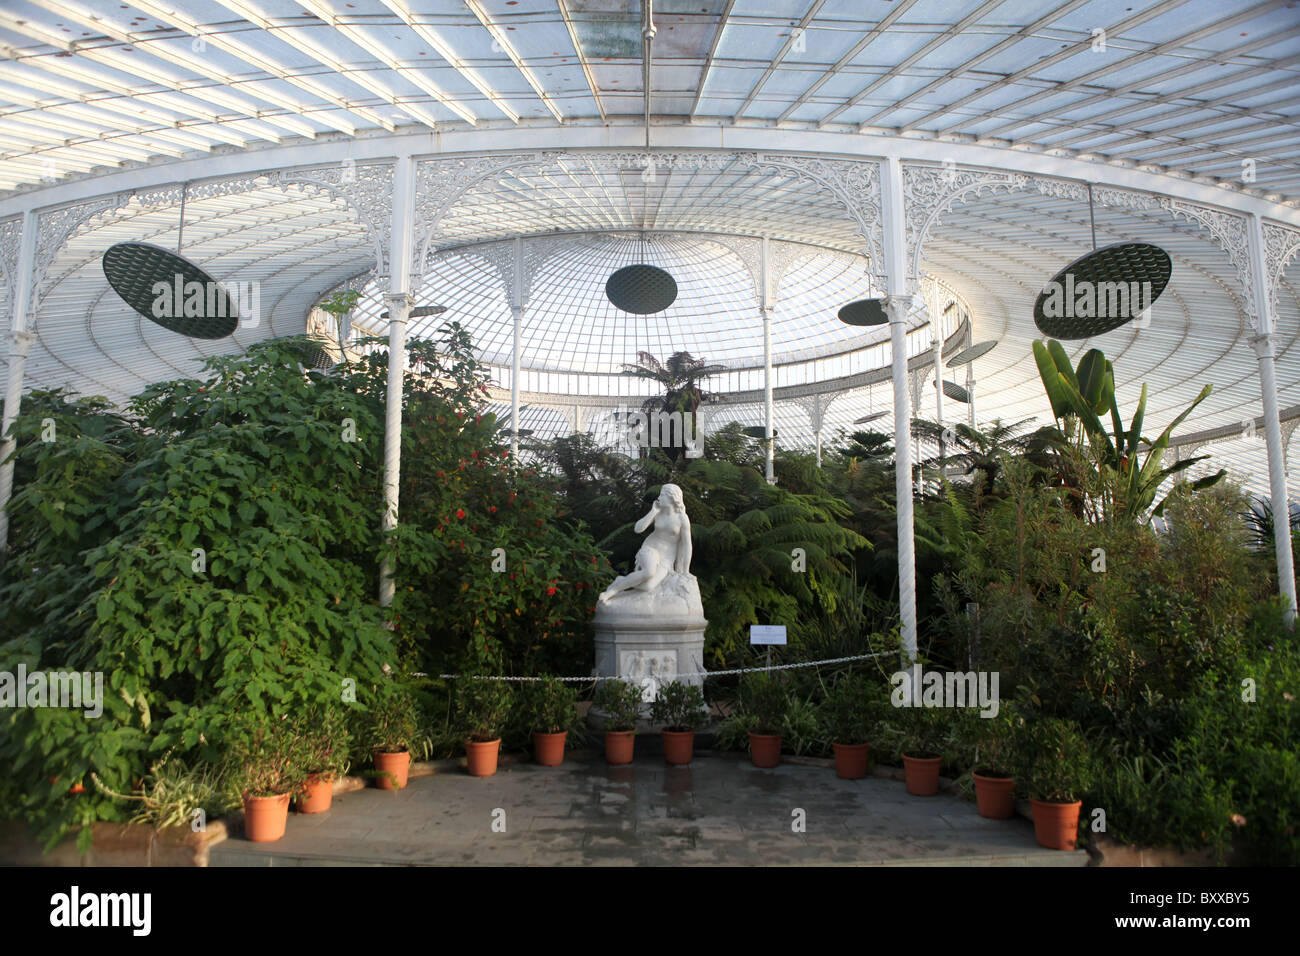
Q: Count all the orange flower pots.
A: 12